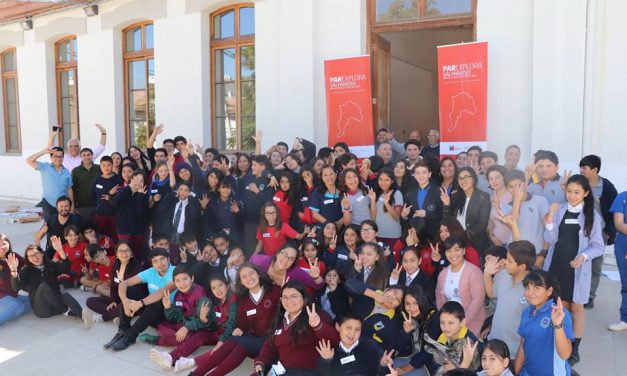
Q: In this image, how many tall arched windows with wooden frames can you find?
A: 4